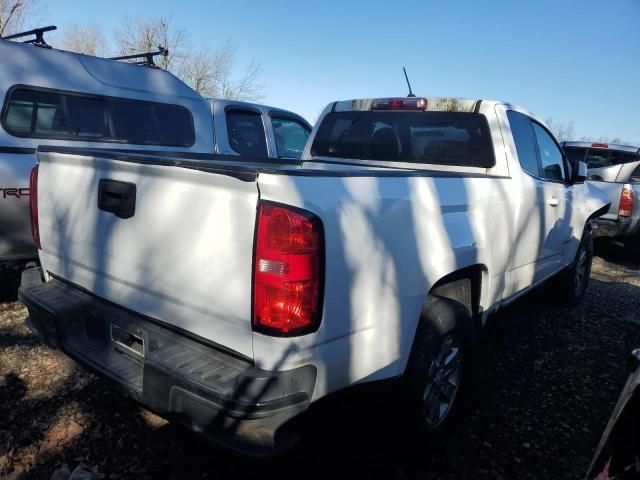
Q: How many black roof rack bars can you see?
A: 2